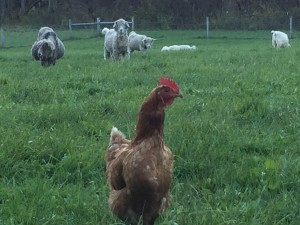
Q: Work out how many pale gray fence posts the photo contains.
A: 6